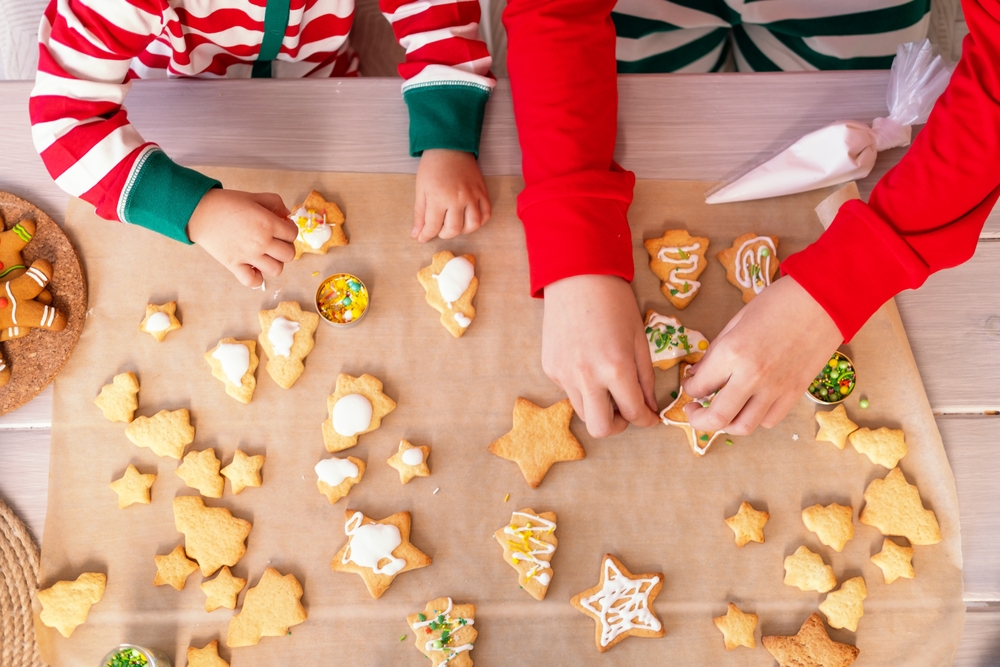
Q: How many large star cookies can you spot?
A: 5